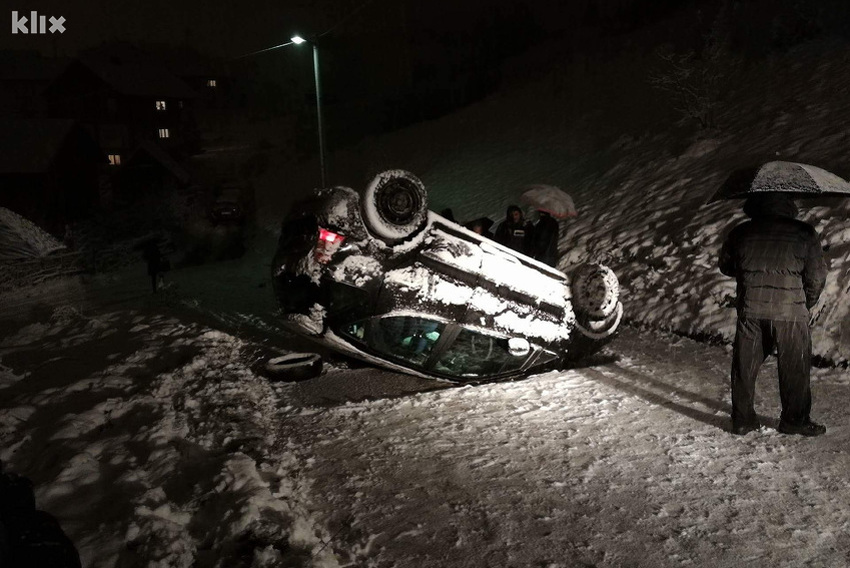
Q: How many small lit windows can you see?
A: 4